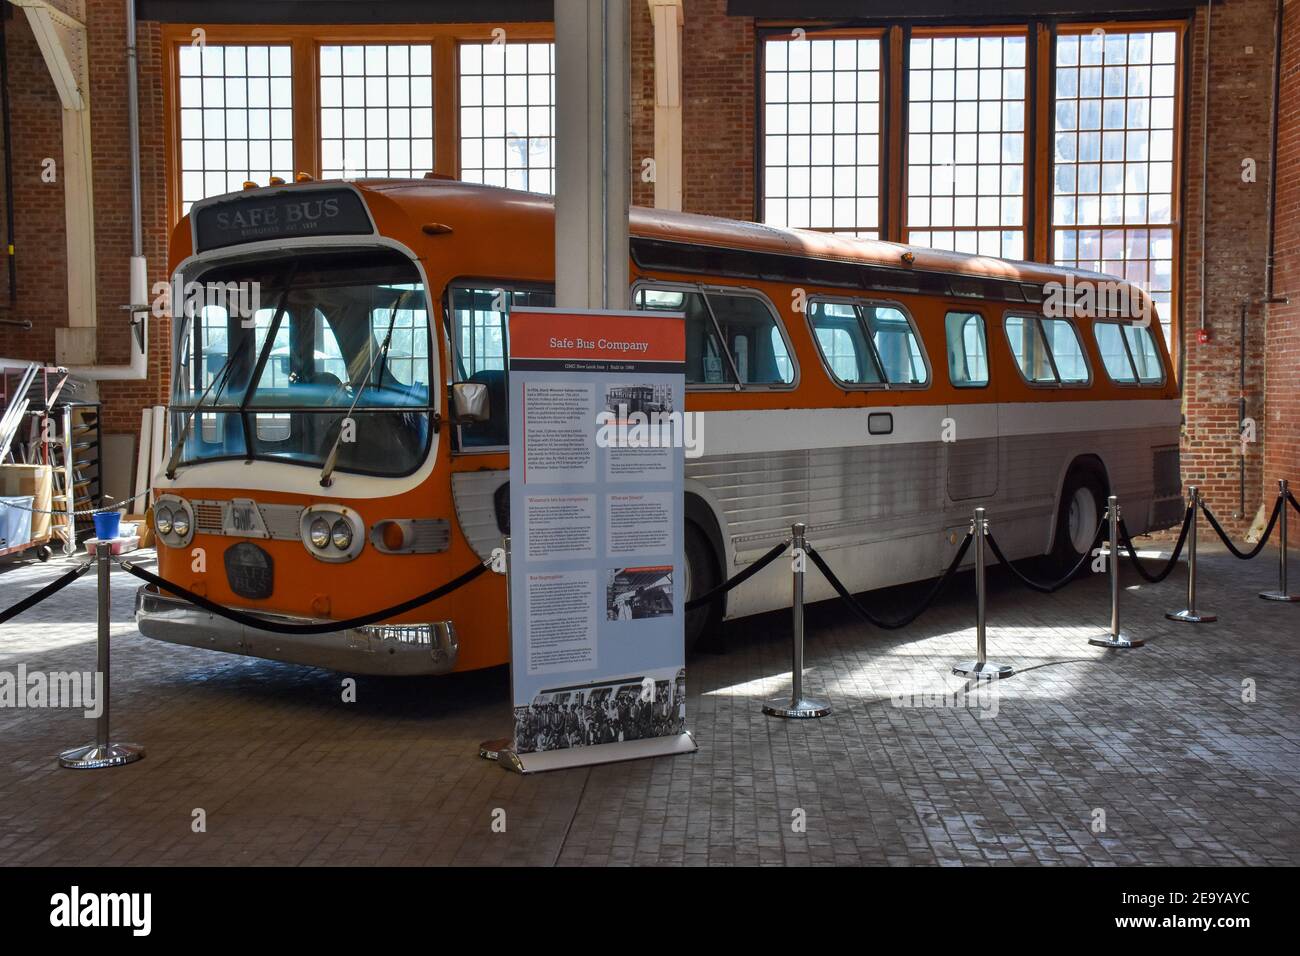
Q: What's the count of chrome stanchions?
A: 7